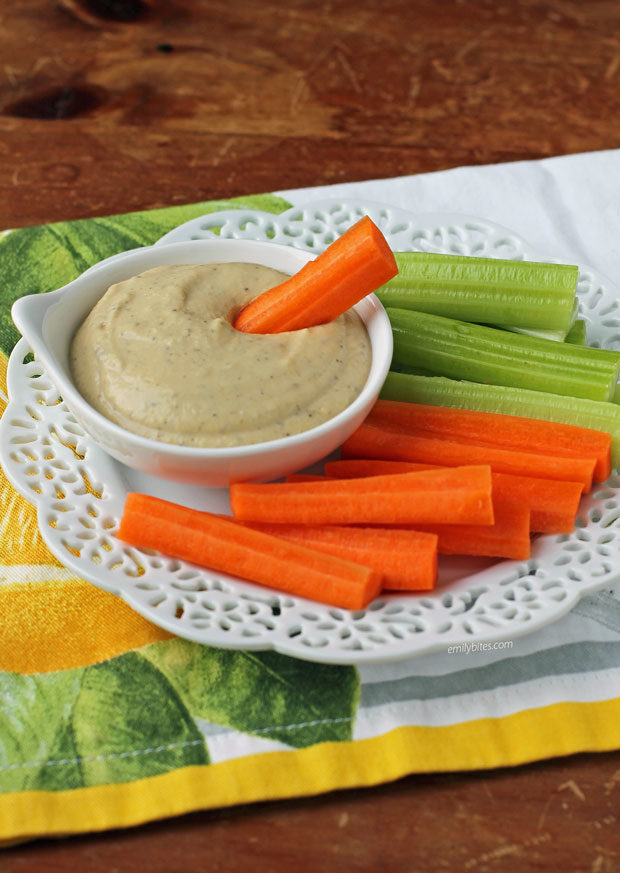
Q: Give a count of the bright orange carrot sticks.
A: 8